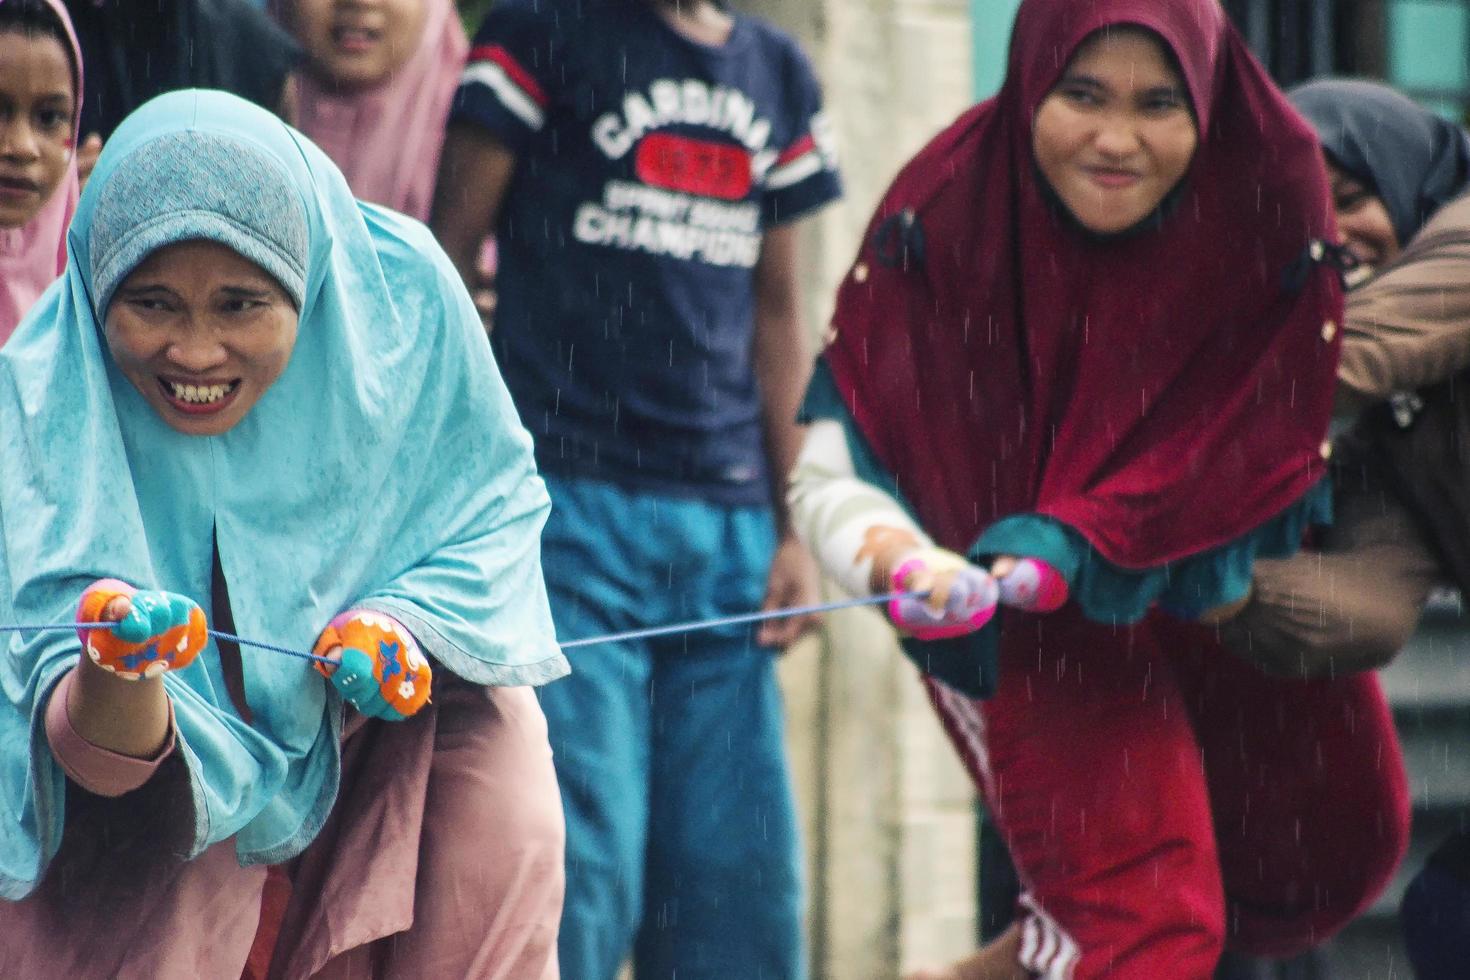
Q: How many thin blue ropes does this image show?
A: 1